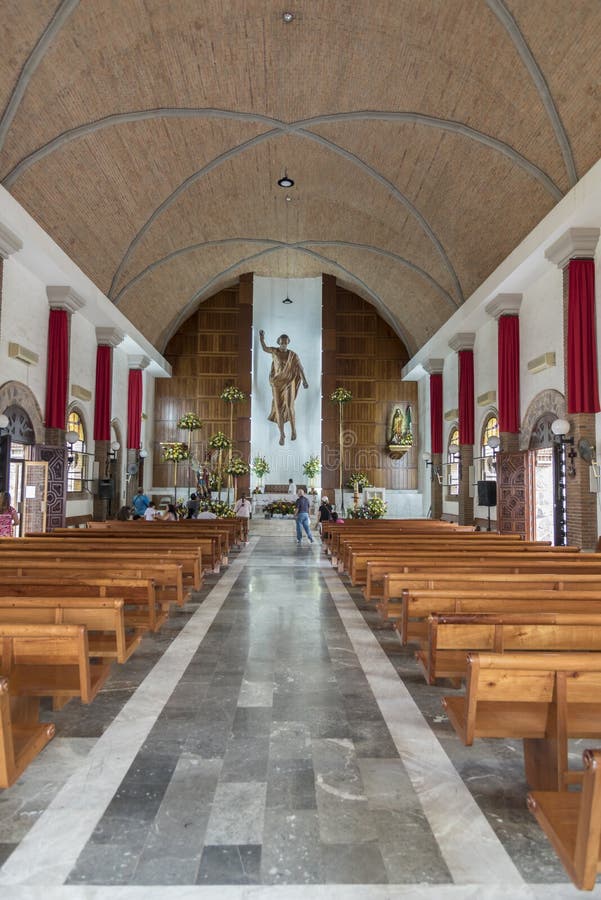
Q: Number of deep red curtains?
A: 7